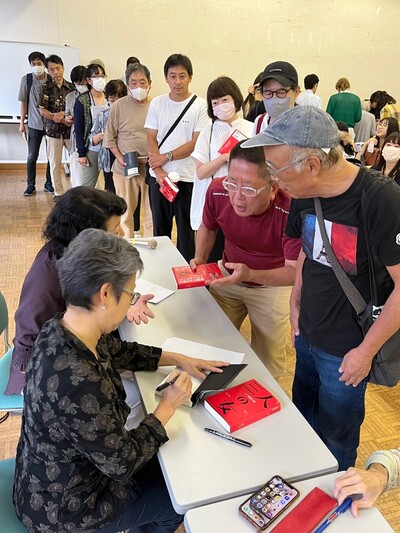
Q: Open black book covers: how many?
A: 1